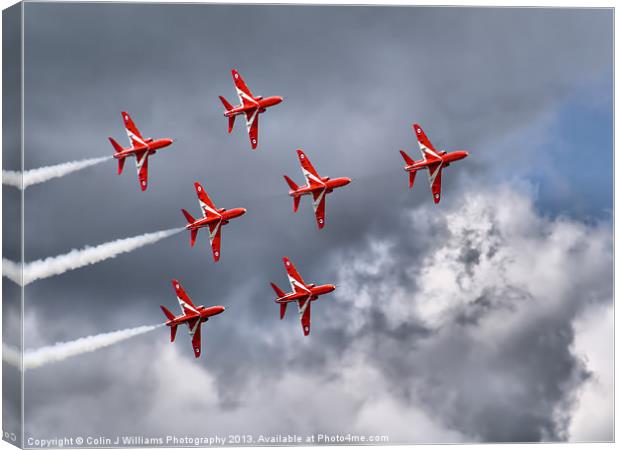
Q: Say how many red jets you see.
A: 7